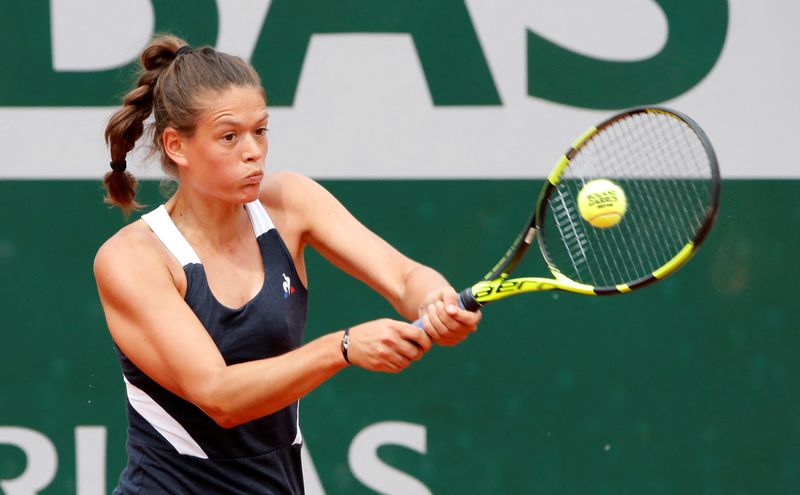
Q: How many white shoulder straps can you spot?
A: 2